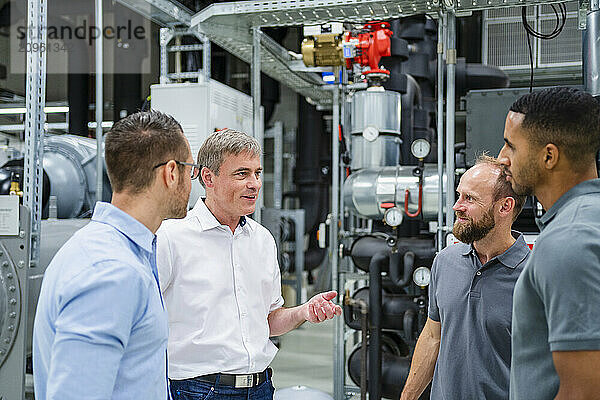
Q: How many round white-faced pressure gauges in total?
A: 4